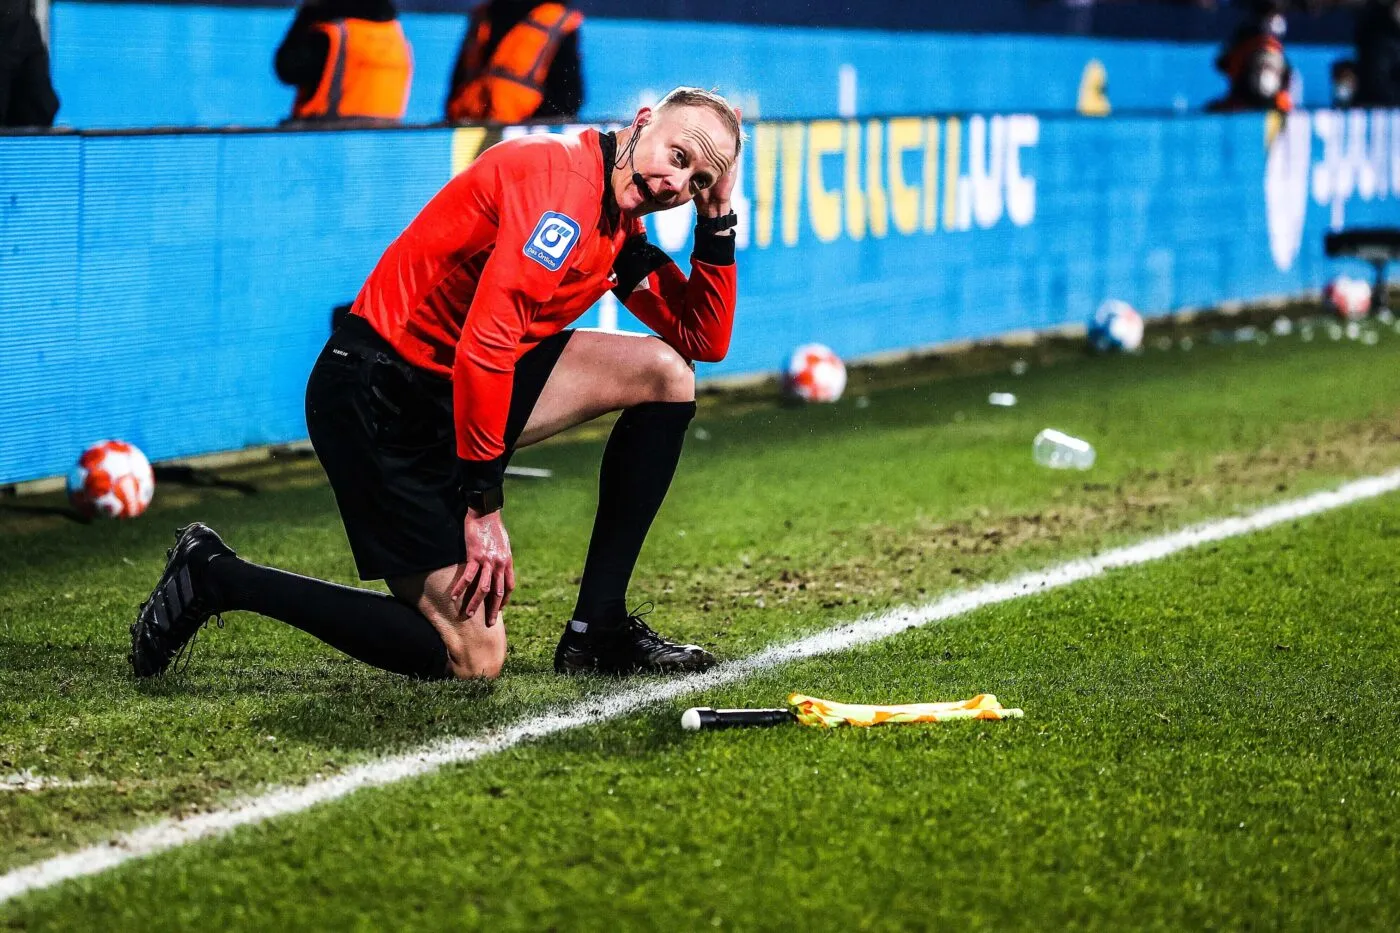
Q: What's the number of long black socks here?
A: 2